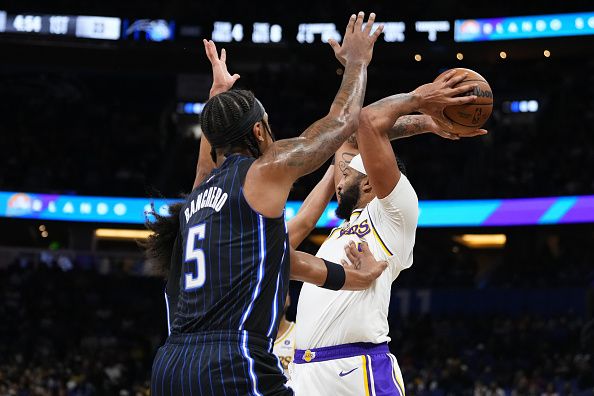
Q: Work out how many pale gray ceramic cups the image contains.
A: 0